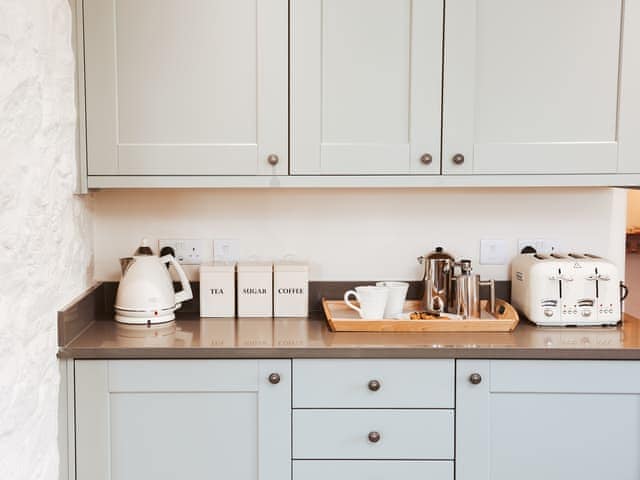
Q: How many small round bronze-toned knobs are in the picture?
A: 7